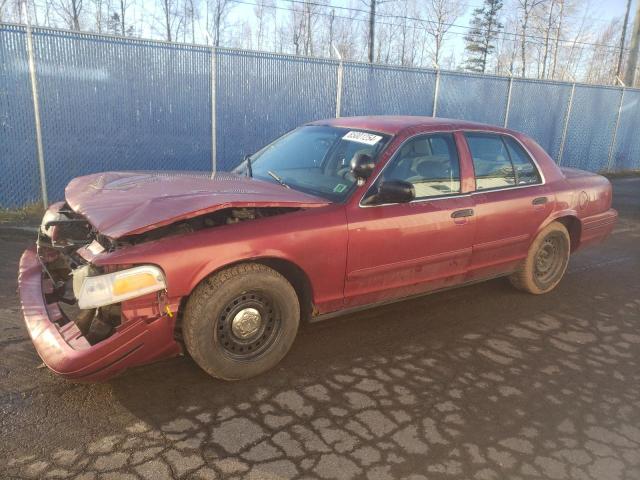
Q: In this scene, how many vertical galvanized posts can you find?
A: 7